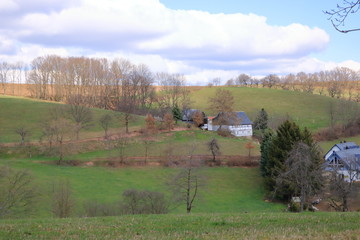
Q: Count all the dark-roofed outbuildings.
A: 1